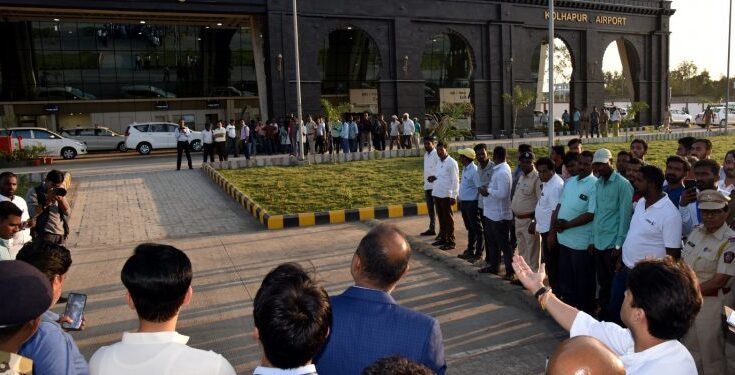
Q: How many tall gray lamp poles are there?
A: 3